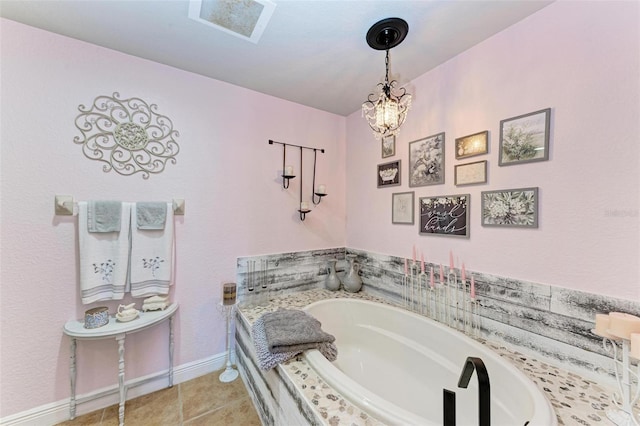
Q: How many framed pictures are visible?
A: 9